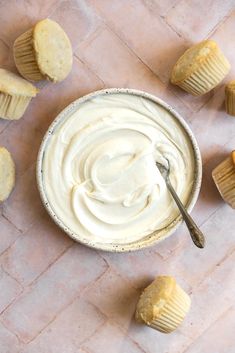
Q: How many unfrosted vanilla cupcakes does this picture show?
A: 7